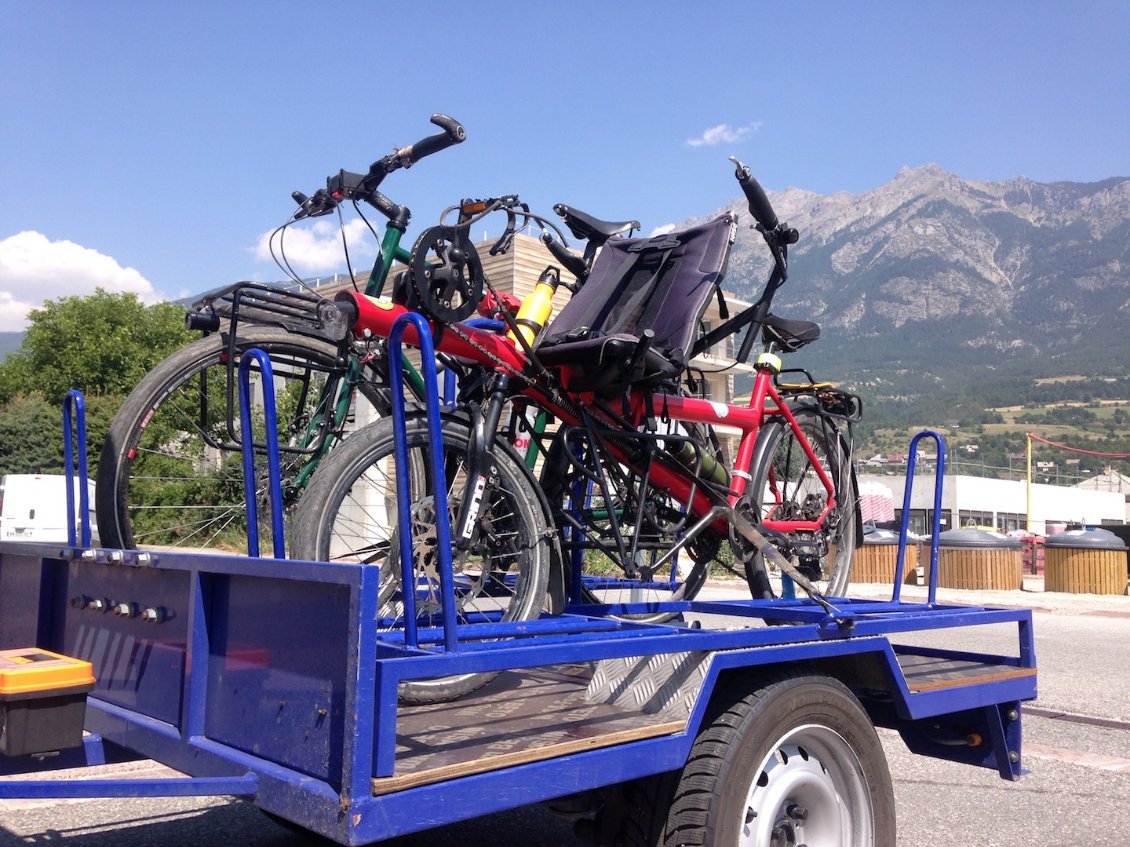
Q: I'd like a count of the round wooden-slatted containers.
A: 3